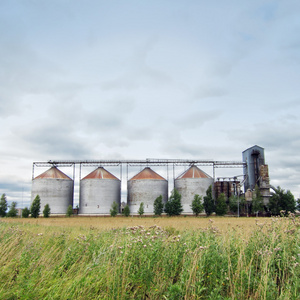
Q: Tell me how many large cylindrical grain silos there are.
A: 4